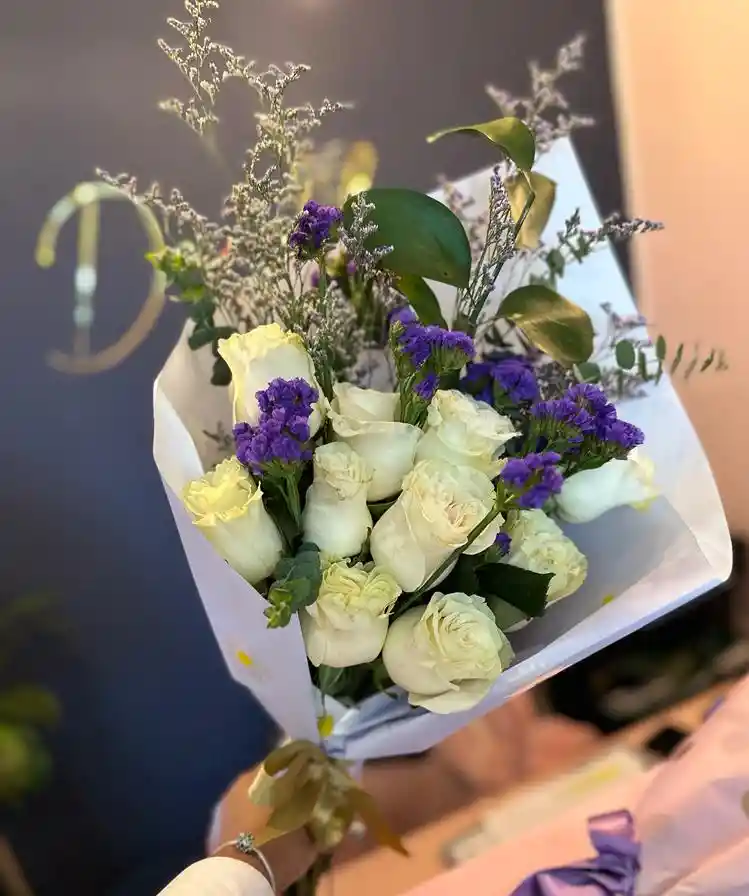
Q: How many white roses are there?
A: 10